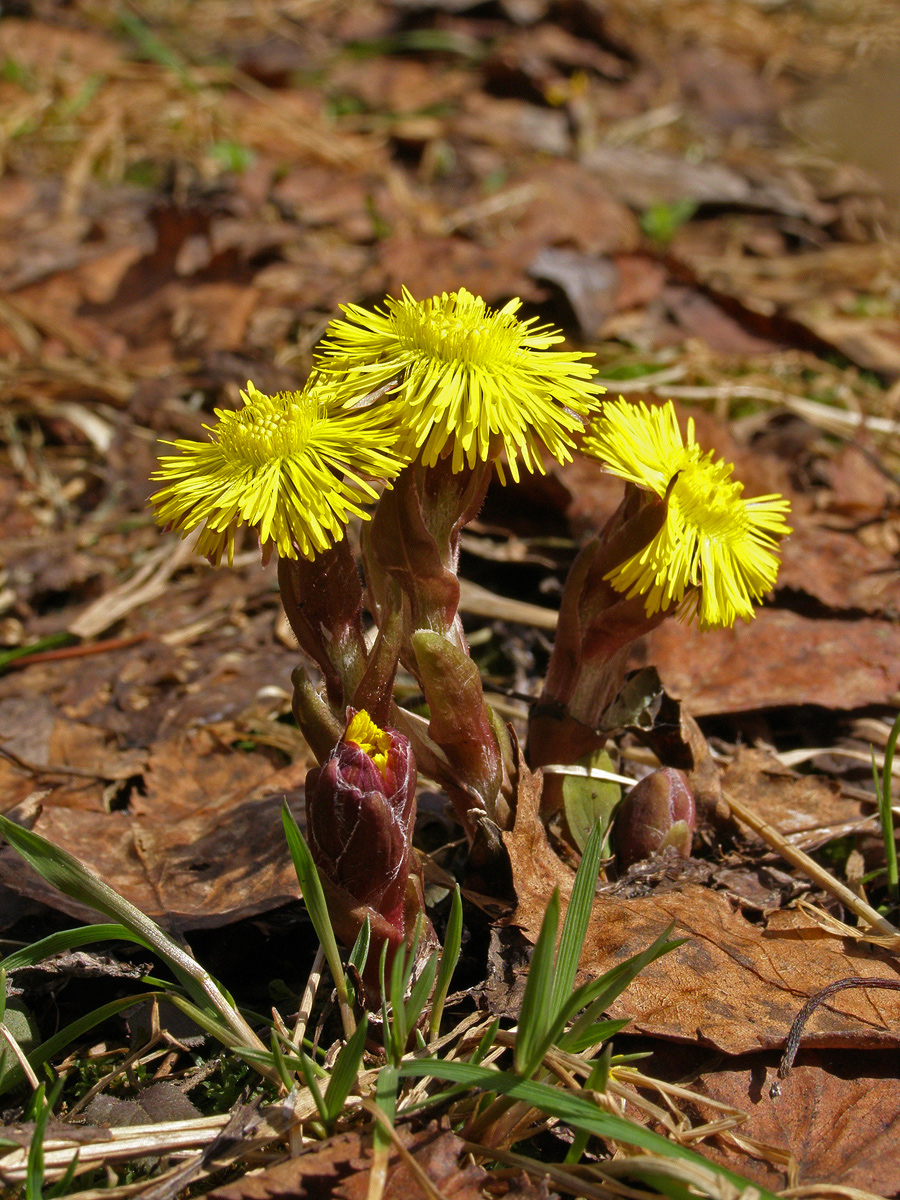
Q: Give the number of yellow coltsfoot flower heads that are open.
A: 3